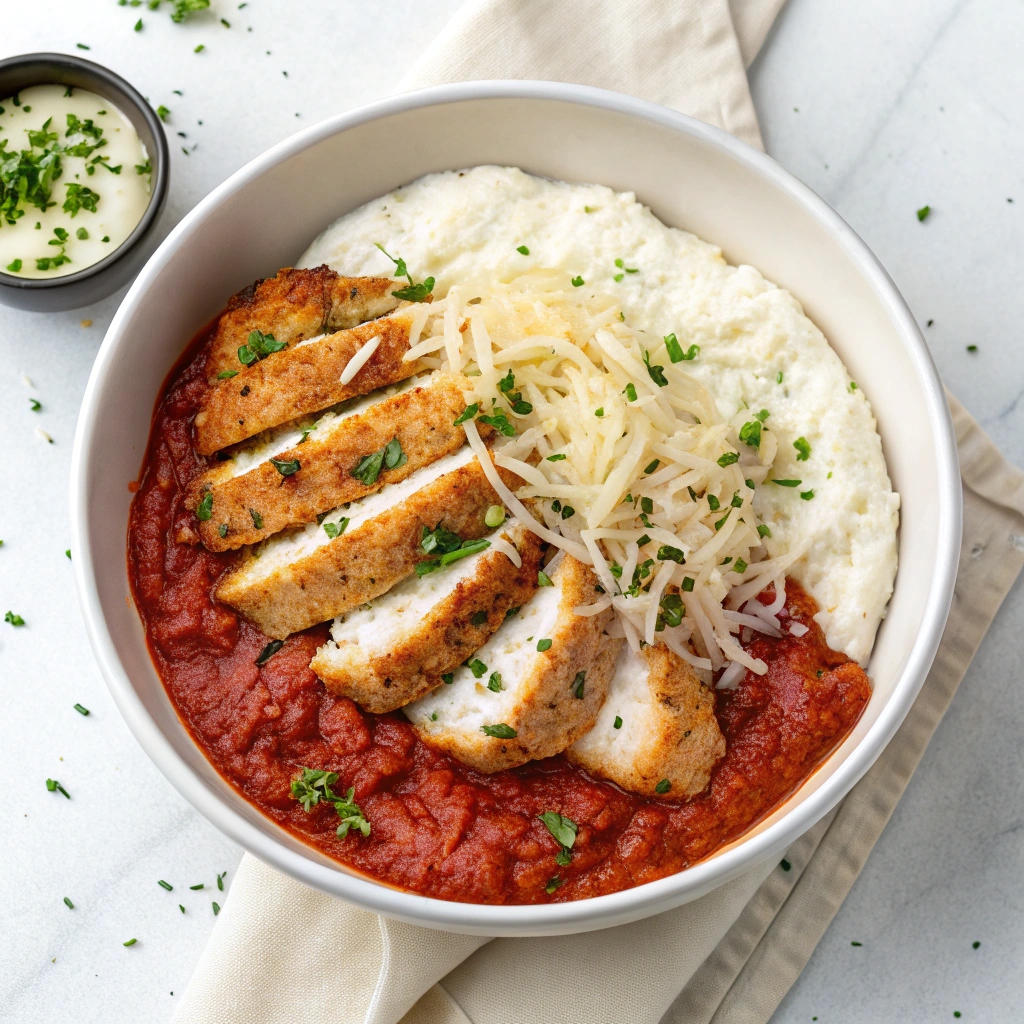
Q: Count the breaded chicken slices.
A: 7